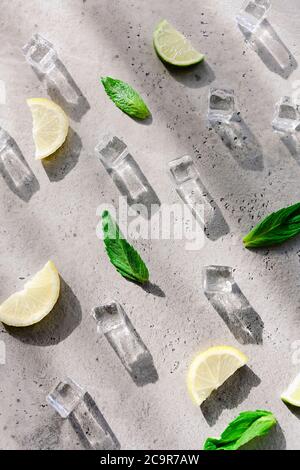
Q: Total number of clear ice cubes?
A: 10